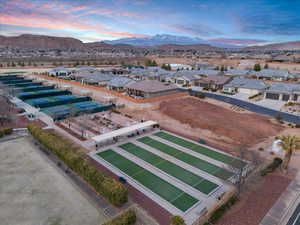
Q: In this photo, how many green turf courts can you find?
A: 4